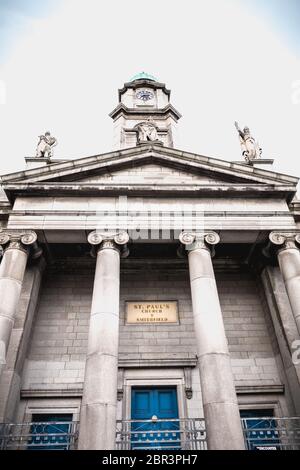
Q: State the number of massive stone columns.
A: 4